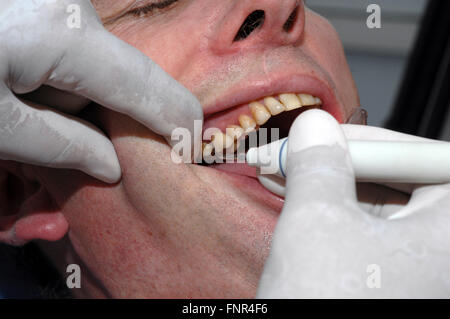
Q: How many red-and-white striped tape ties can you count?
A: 0